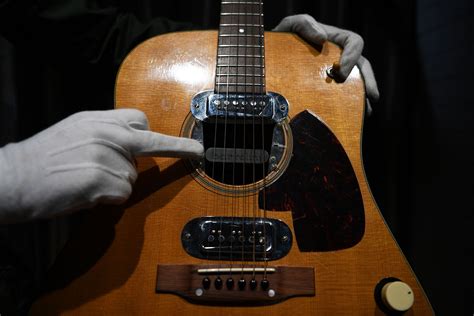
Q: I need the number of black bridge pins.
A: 6